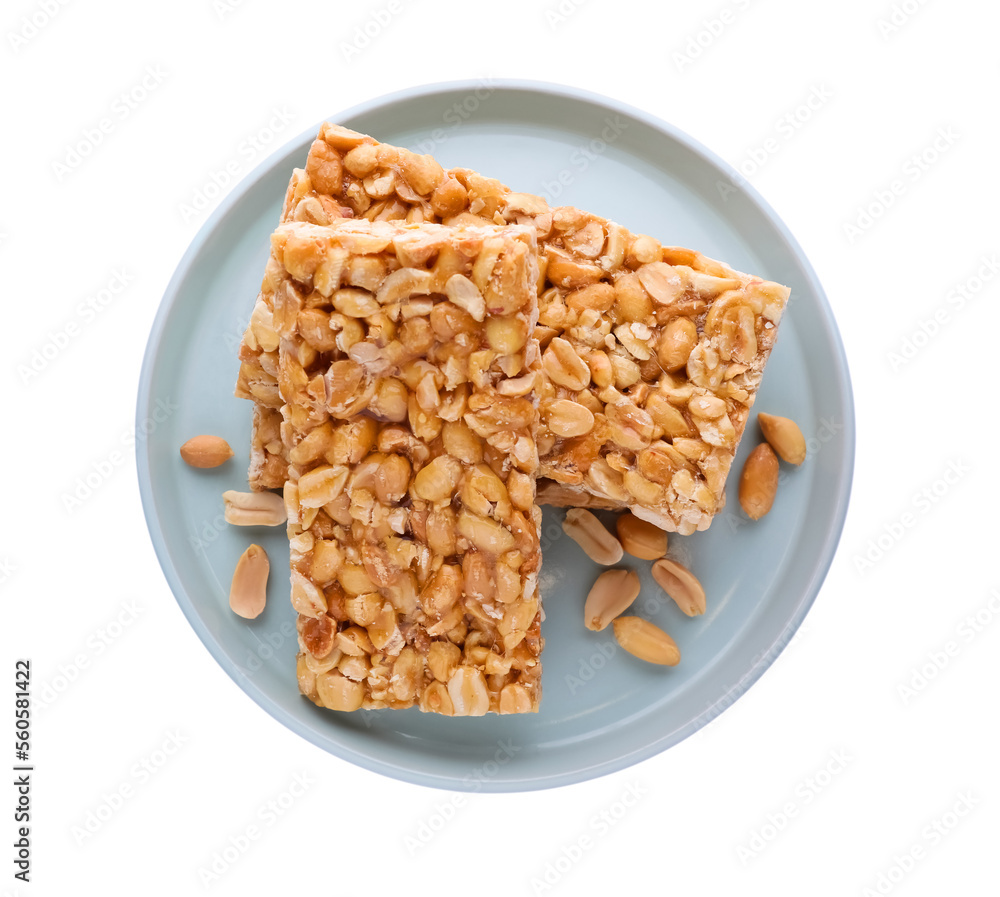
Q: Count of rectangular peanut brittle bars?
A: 3